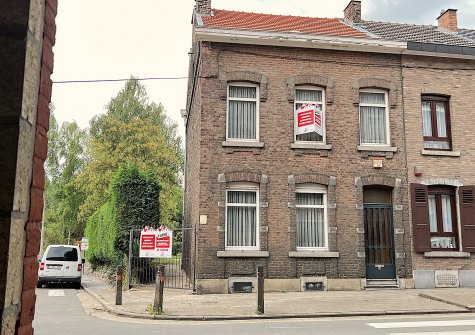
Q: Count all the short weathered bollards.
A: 3